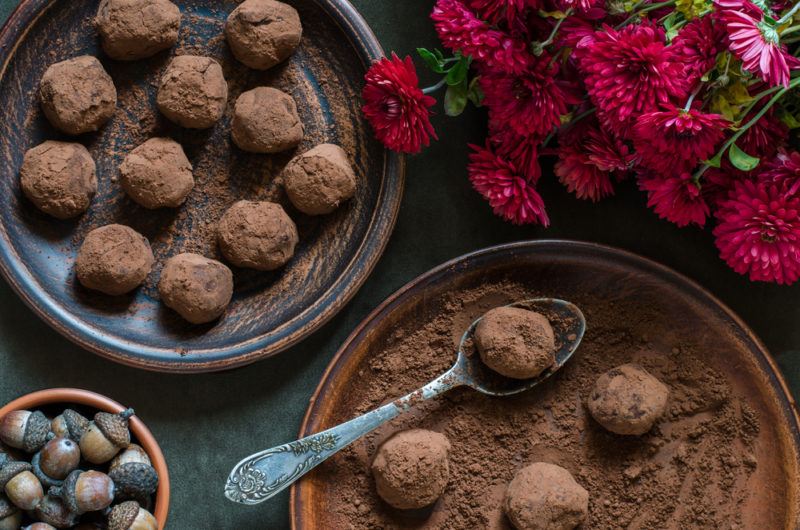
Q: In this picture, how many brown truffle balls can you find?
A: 15